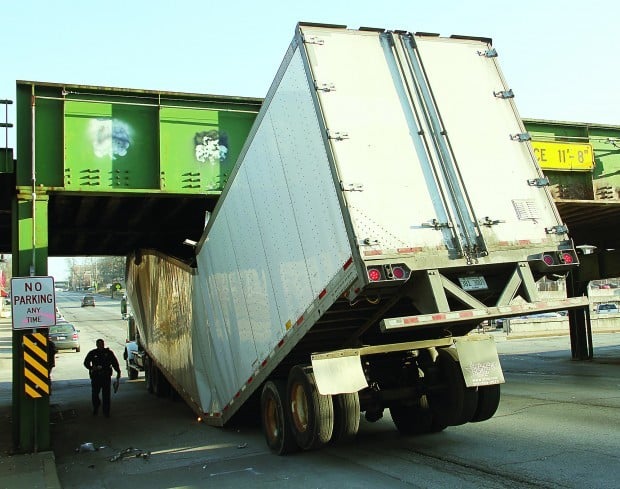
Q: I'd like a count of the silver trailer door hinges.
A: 10